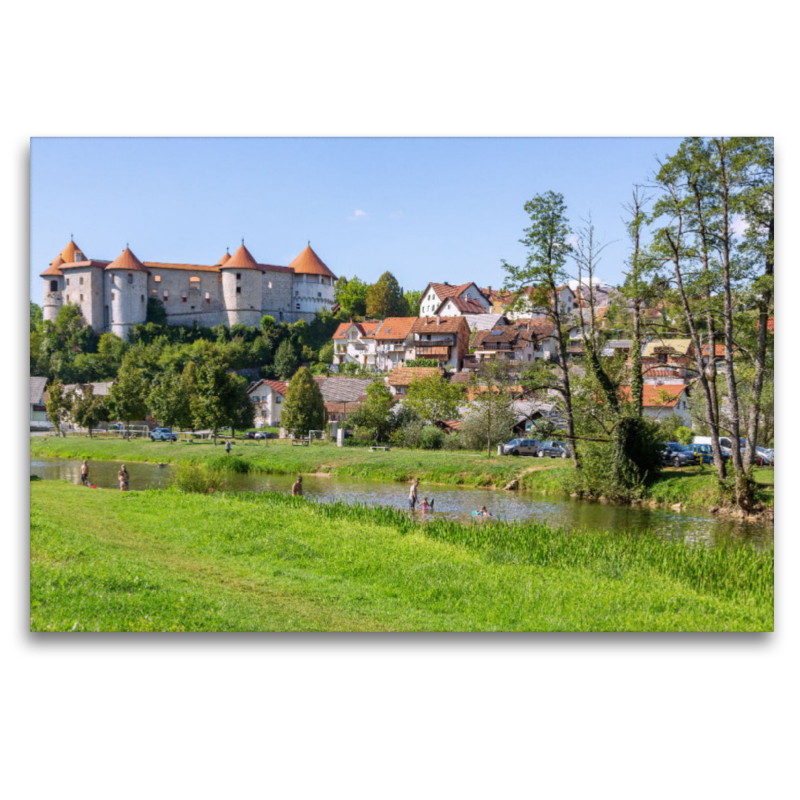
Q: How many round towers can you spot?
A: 6